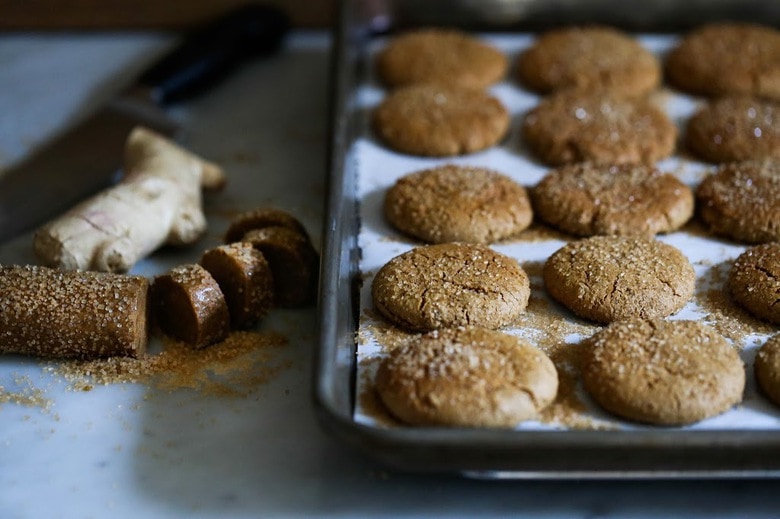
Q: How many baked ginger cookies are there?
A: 15